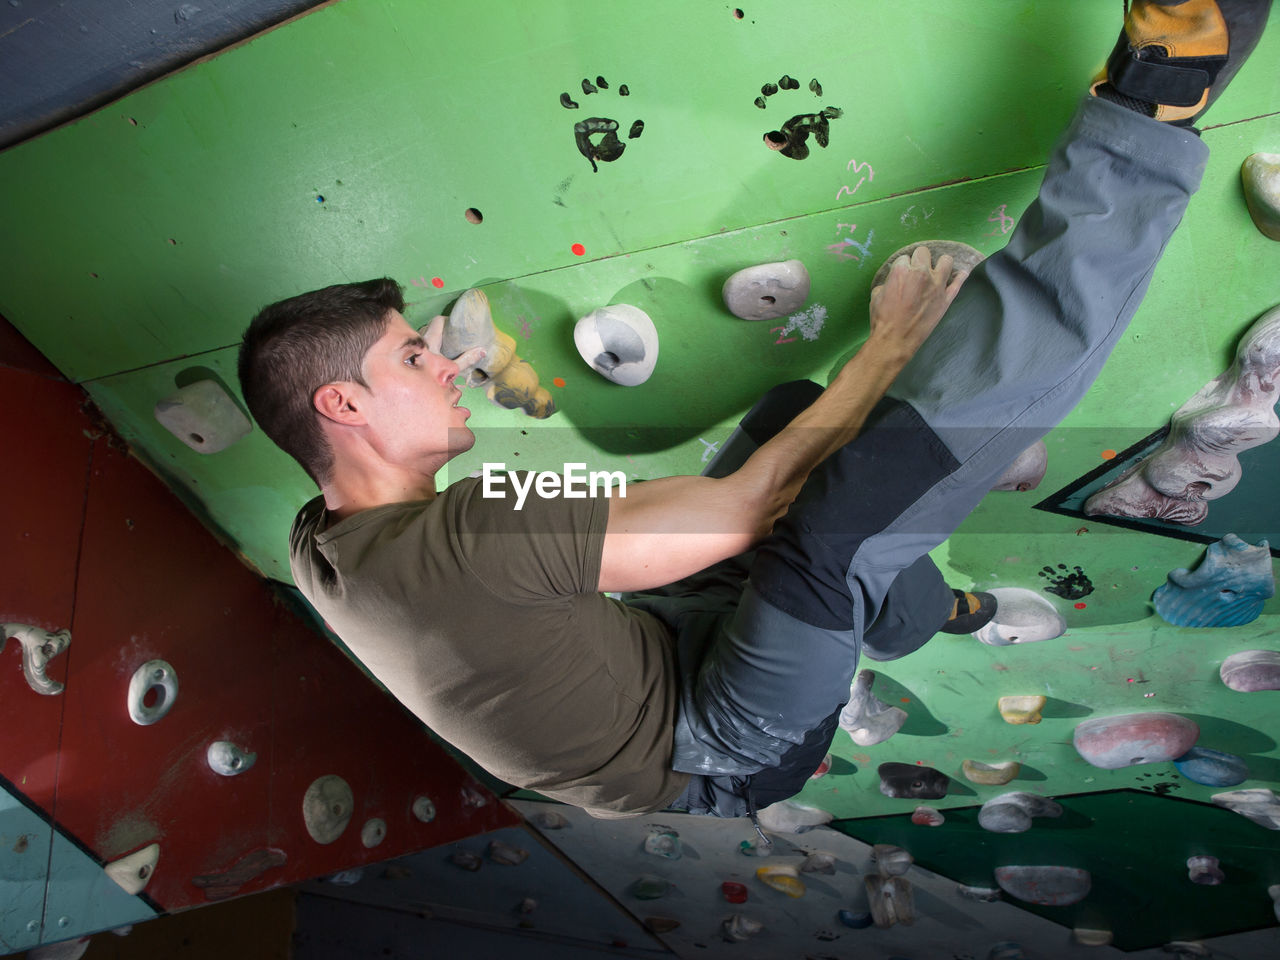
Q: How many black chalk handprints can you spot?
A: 4